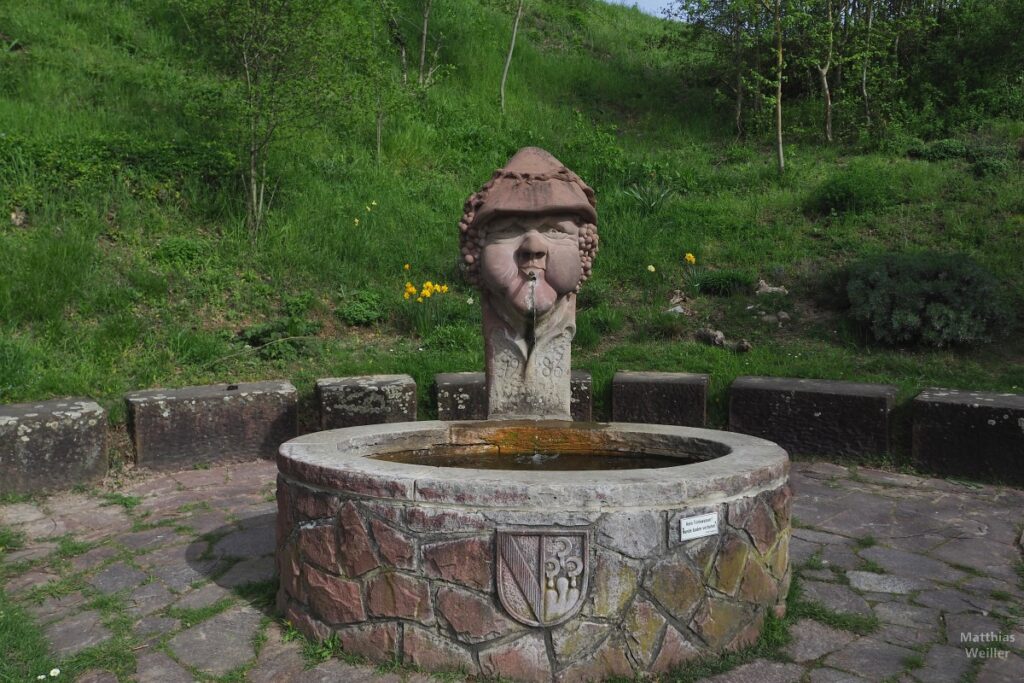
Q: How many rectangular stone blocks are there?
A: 7